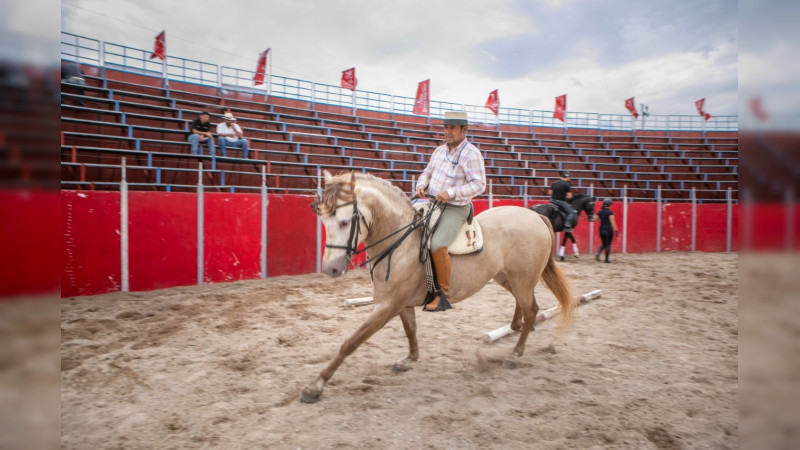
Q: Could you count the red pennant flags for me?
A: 8